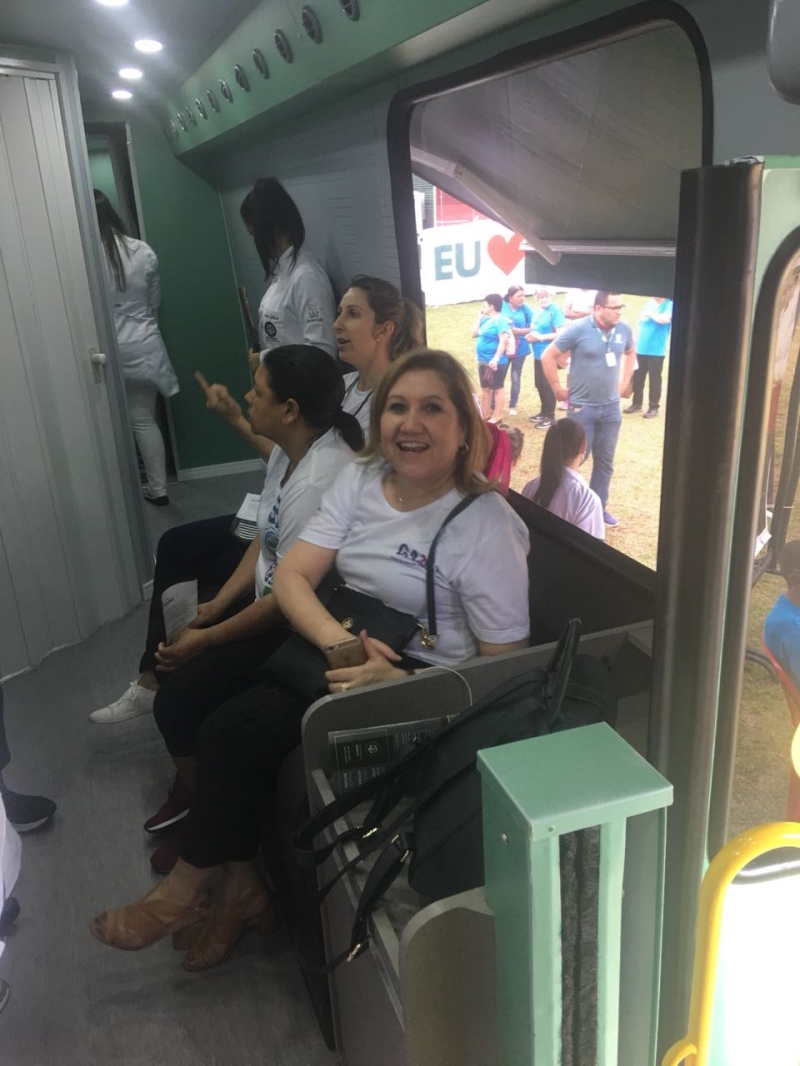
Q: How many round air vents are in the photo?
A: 11